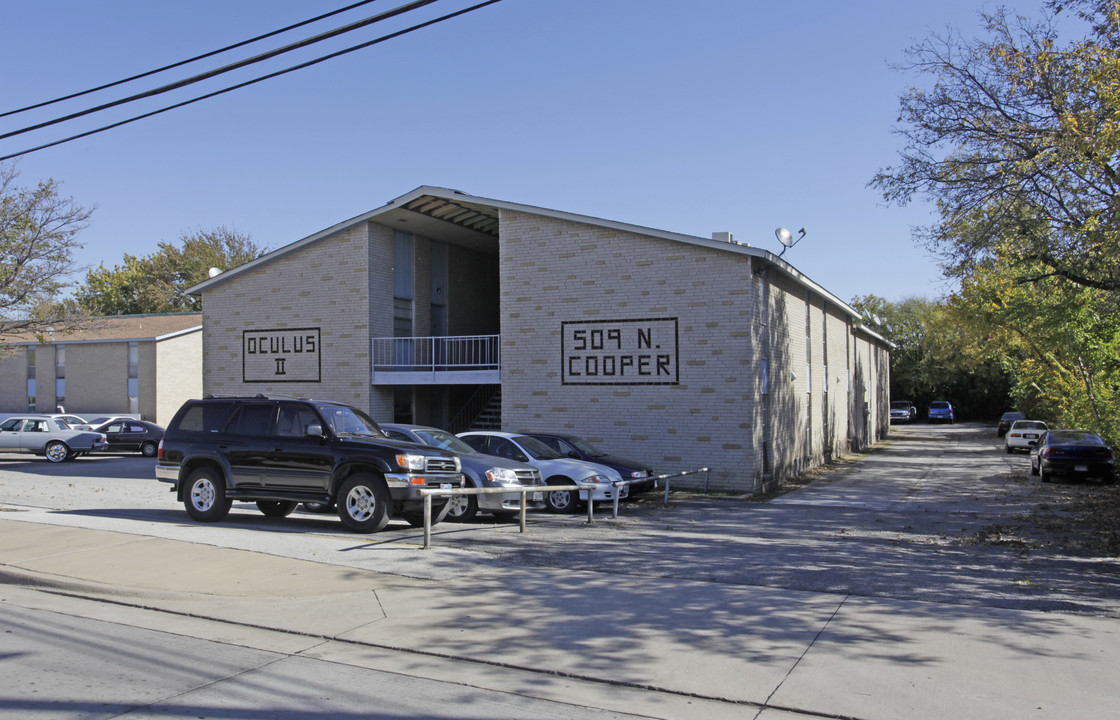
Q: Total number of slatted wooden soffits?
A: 1